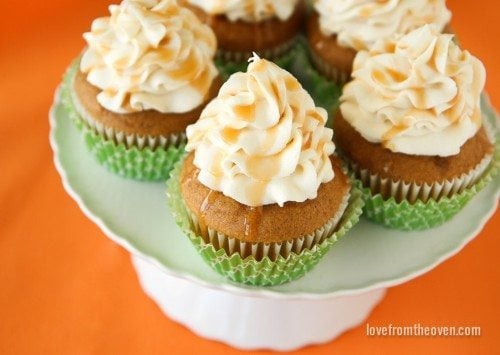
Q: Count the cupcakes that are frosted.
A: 5